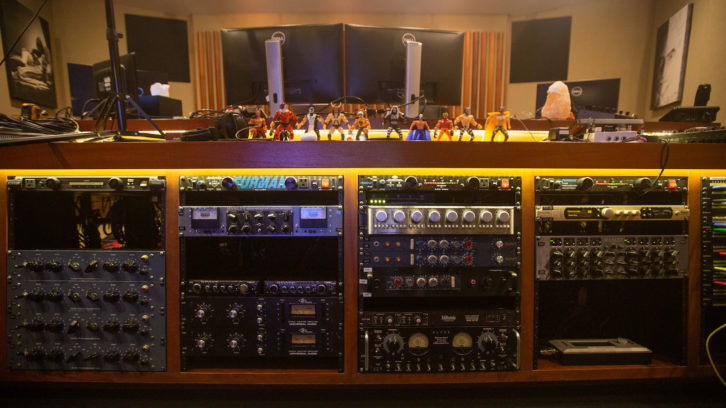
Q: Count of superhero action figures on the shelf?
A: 10